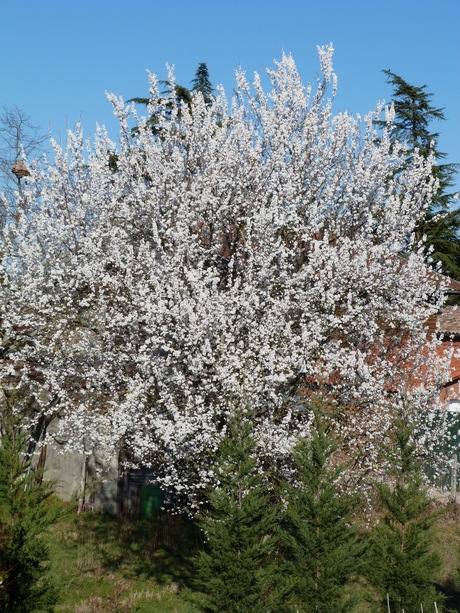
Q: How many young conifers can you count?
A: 4